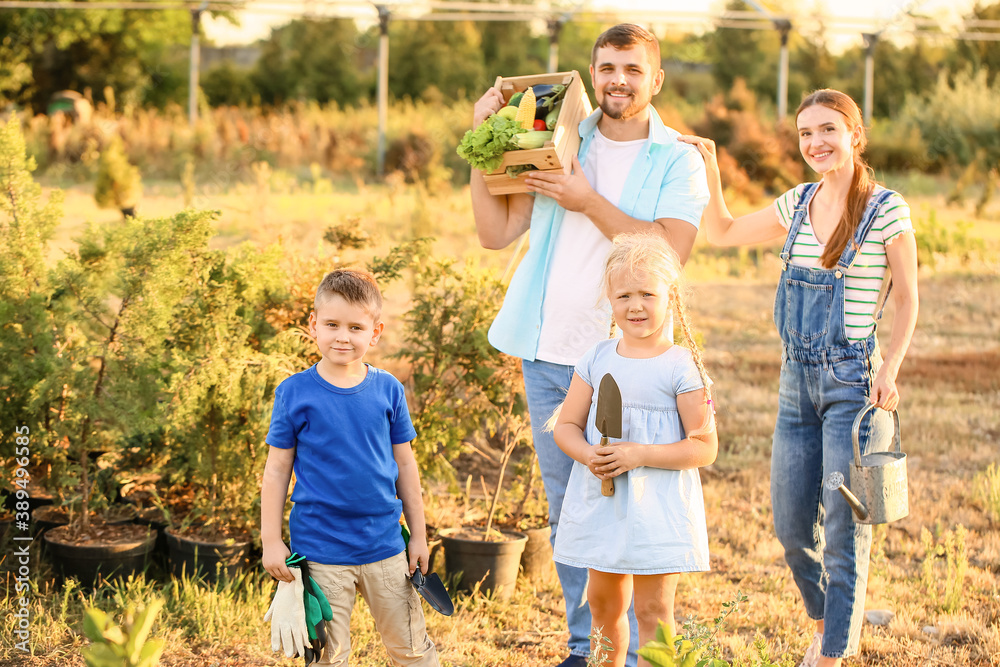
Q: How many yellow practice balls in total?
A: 0